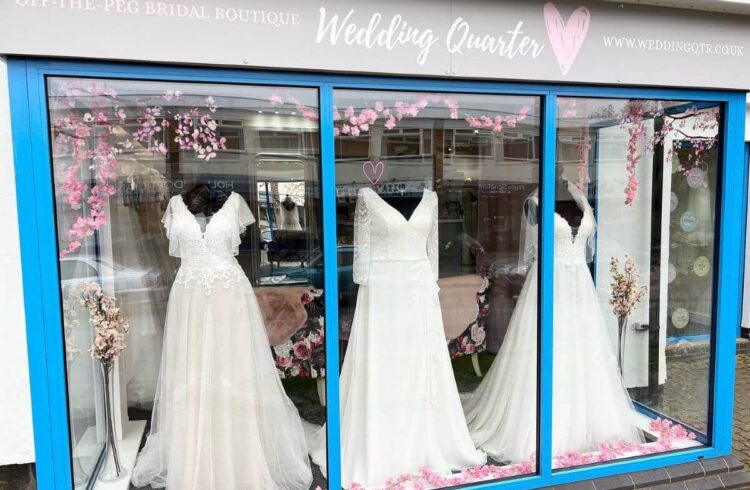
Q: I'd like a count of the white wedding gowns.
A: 3